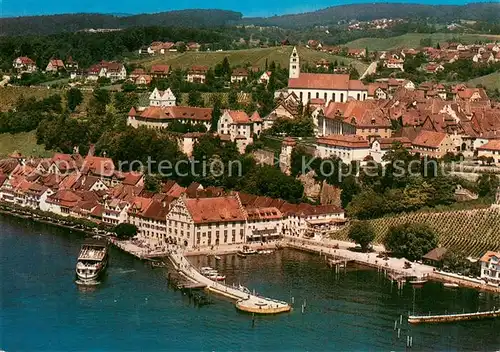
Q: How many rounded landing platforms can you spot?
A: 1